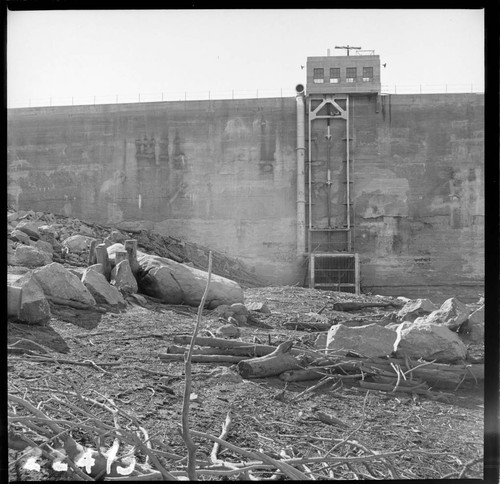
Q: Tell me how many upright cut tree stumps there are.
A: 4